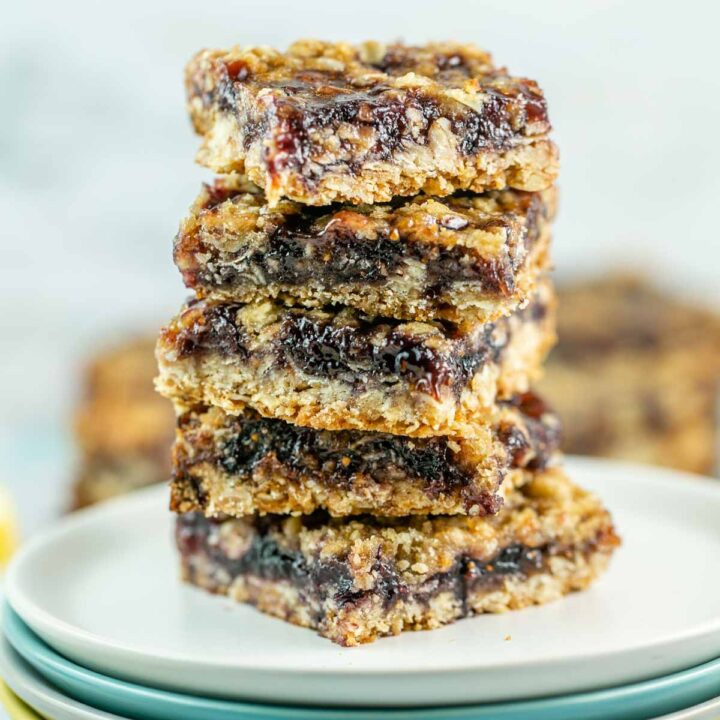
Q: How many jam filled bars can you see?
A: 5